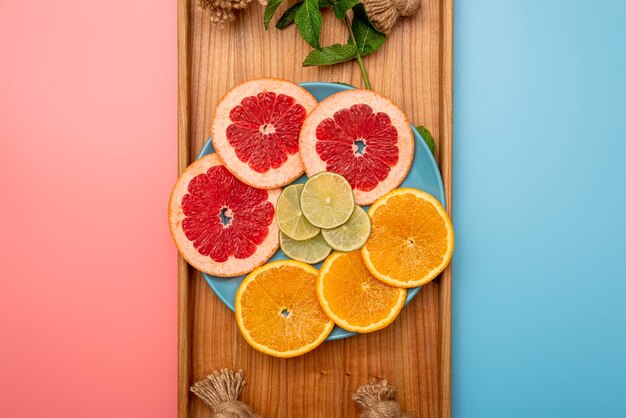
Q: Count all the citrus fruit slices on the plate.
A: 10